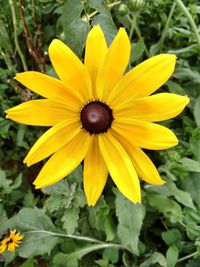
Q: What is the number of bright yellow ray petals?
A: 13